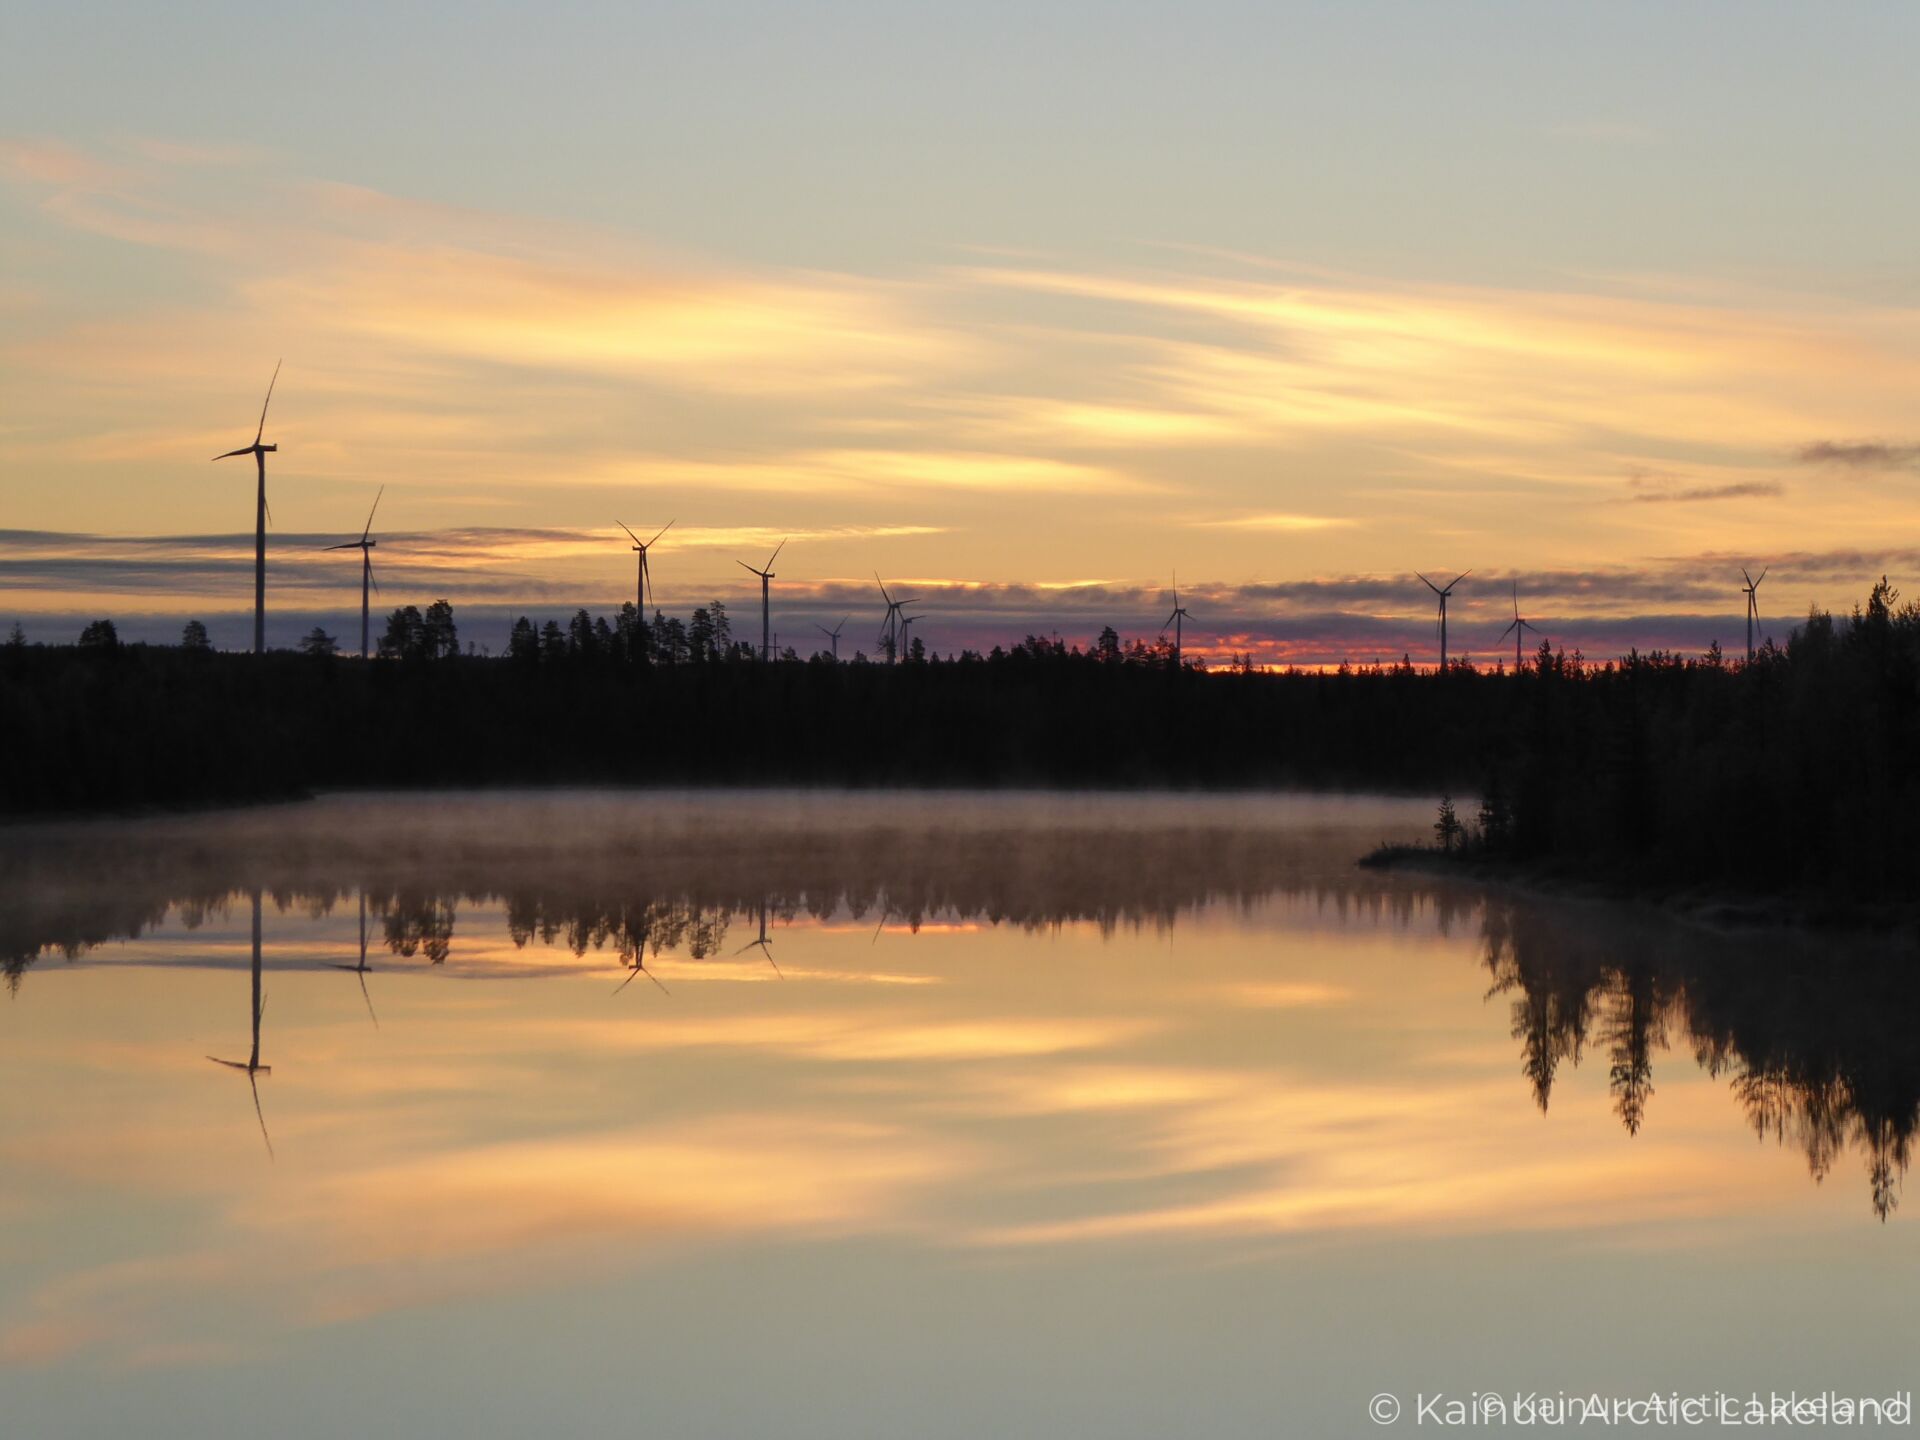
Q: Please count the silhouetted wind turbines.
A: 11